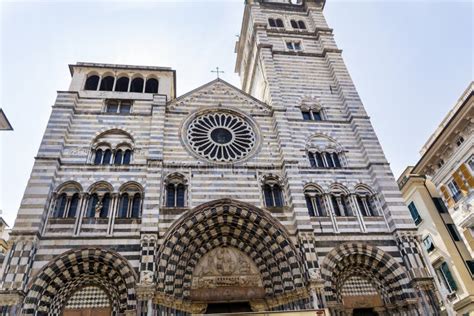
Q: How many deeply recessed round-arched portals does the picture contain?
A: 3